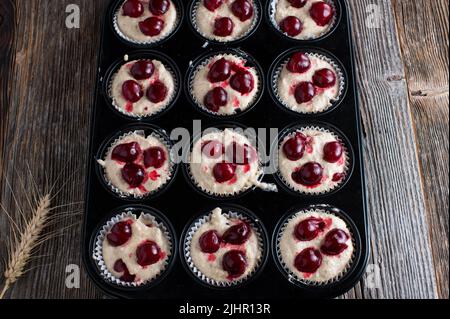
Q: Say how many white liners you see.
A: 12